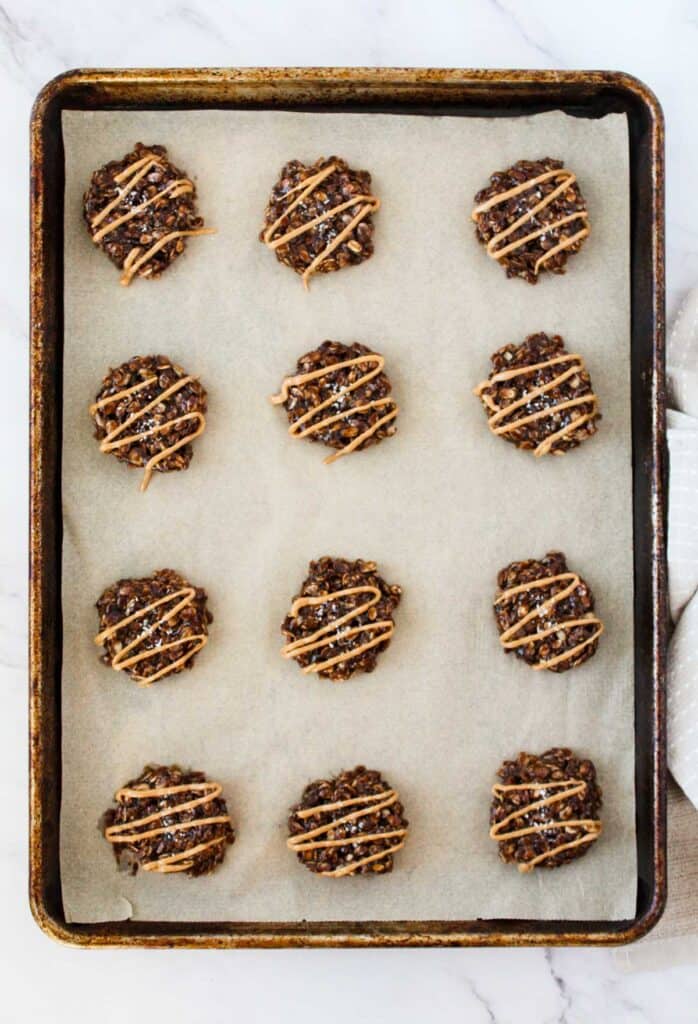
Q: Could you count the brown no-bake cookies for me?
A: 12